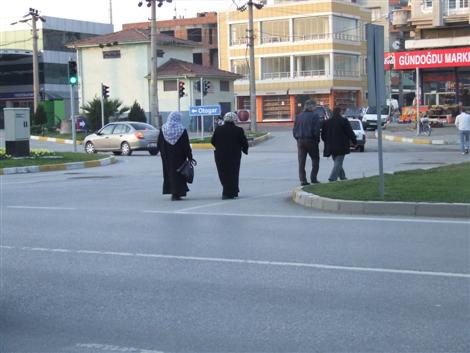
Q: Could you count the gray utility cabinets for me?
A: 1